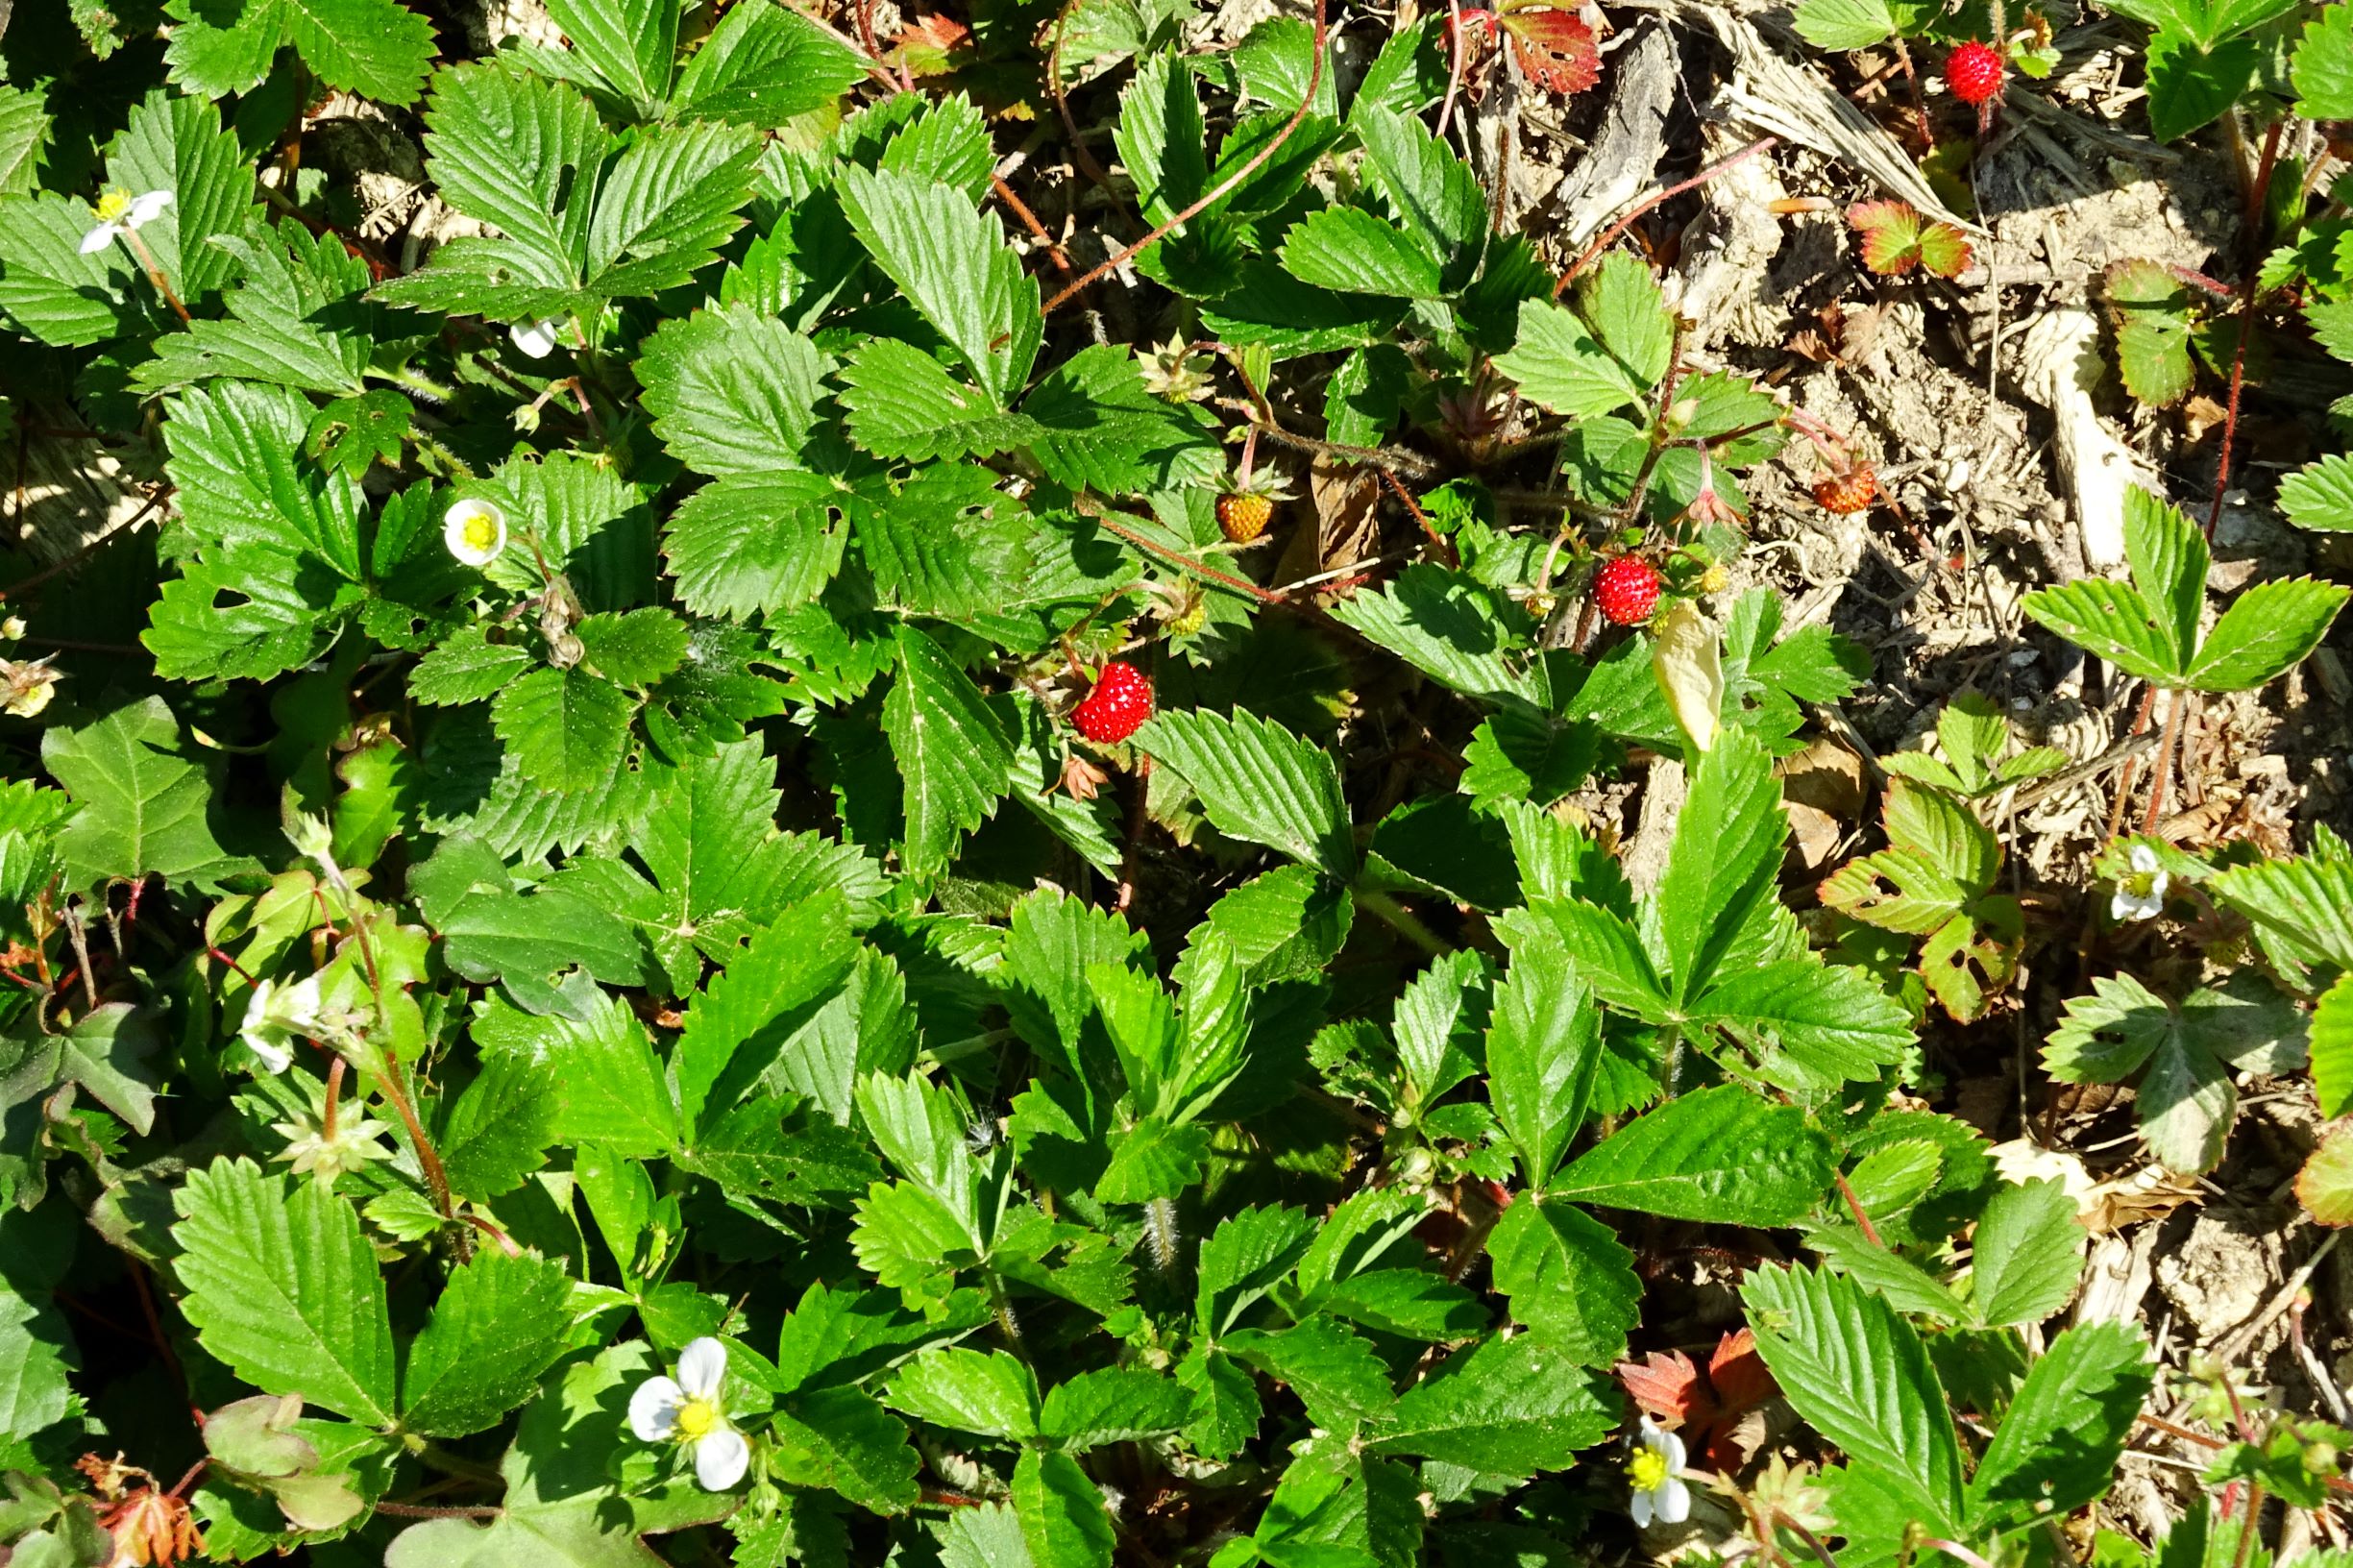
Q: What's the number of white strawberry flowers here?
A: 7